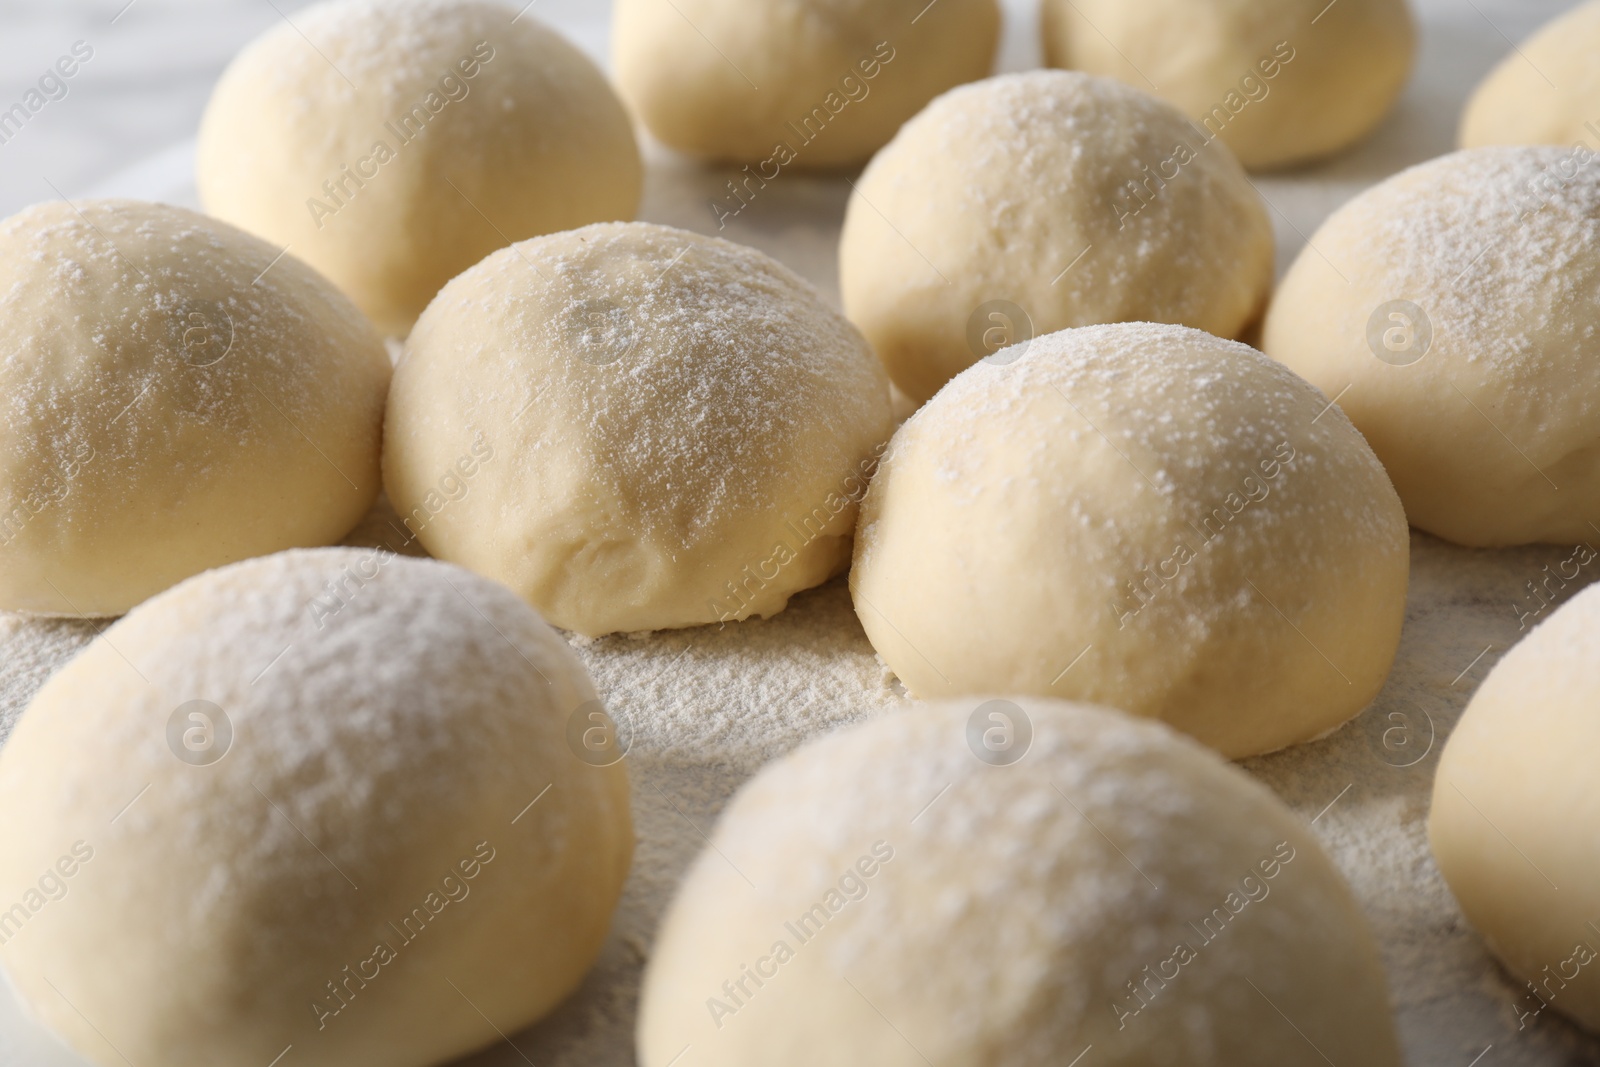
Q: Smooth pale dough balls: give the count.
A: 12